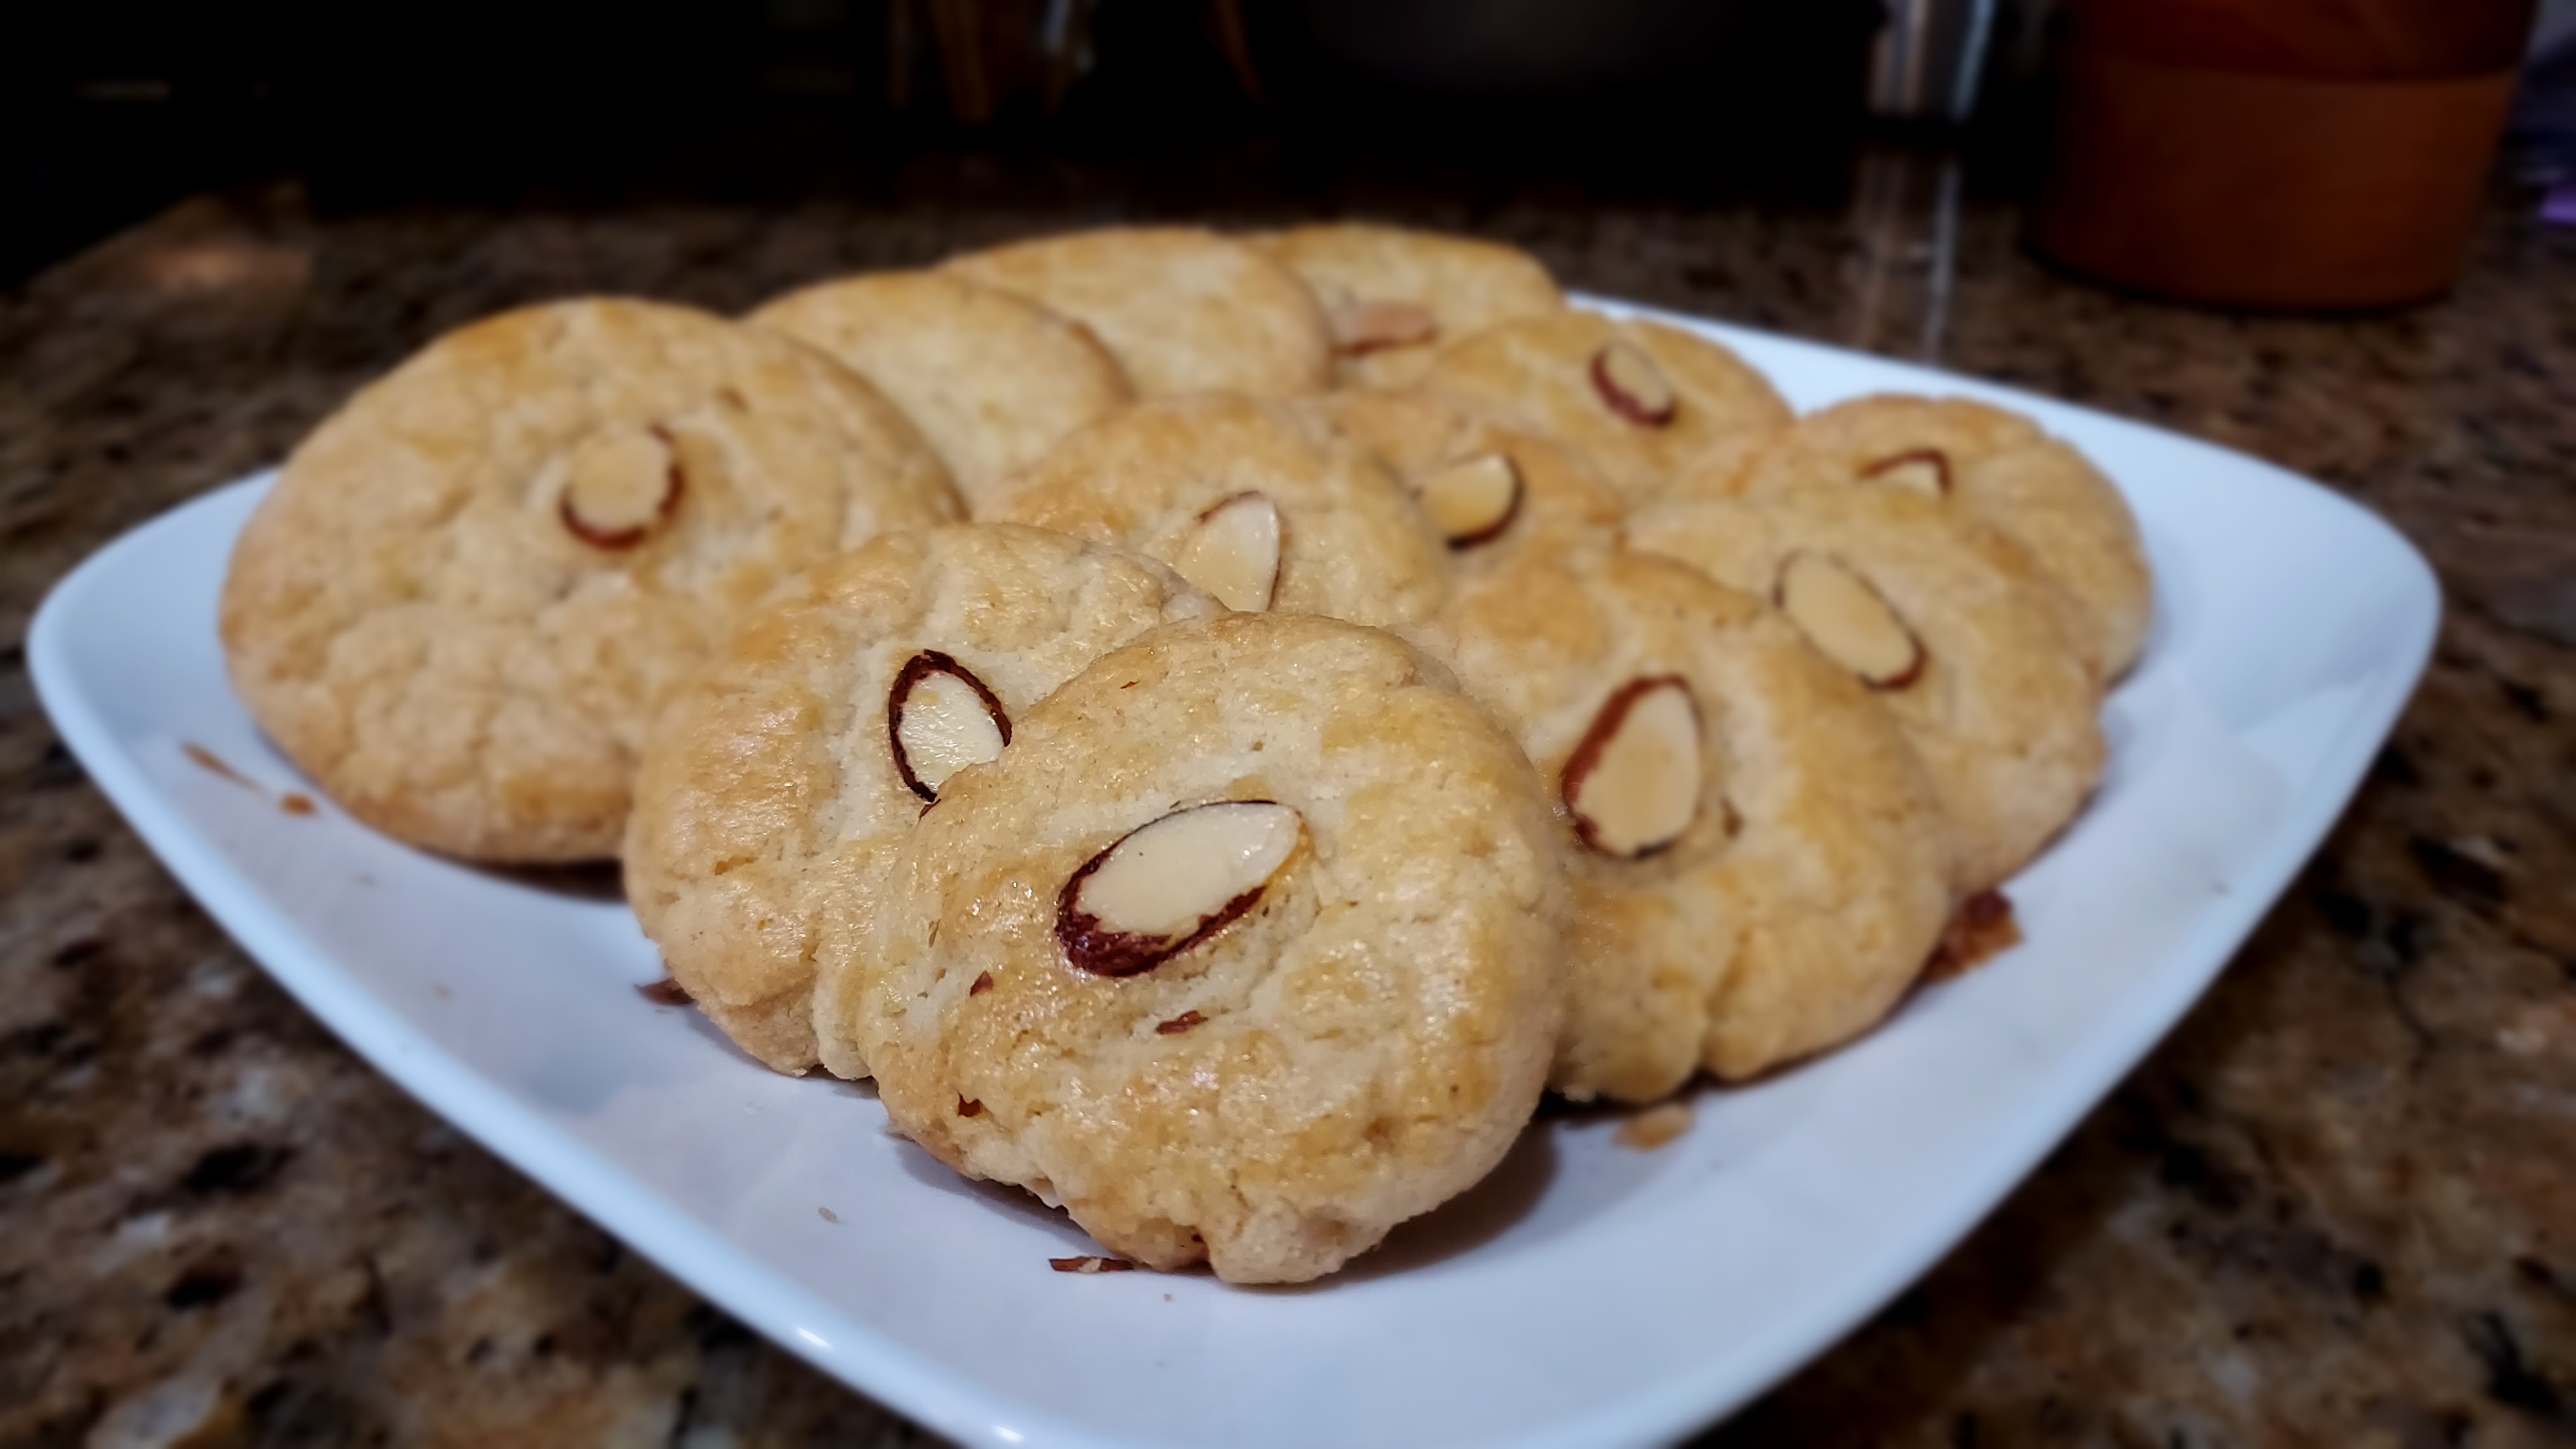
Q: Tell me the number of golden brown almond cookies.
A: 12